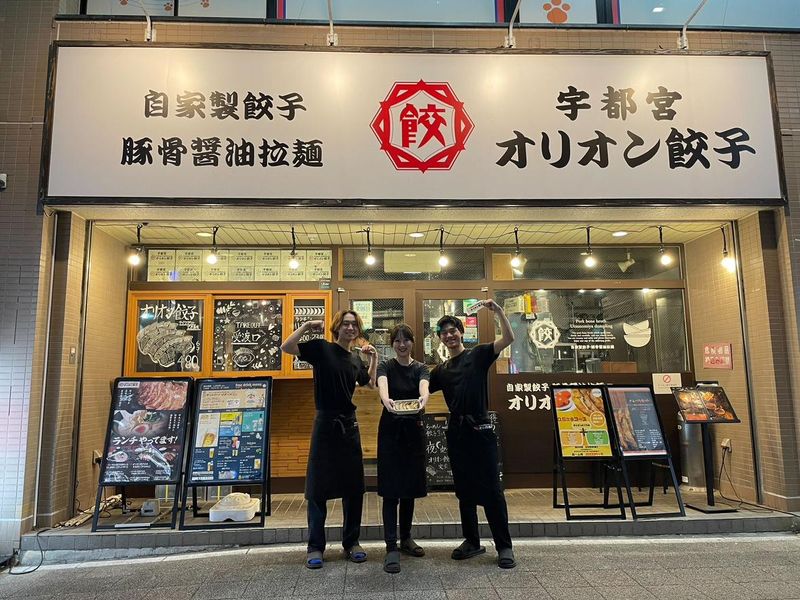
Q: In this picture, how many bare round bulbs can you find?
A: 9